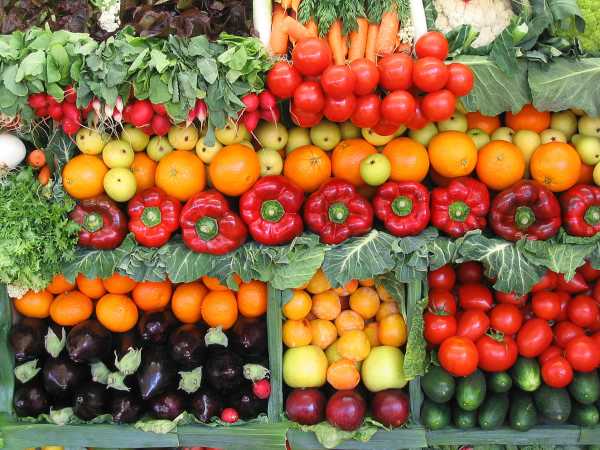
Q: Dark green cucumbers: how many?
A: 11